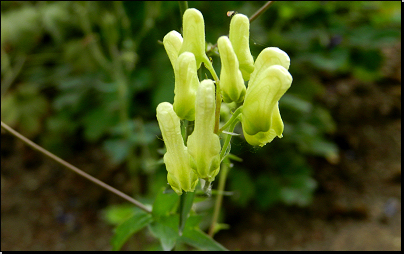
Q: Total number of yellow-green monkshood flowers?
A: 9